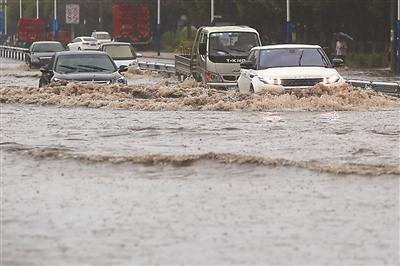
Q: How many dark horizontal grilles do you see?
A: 2